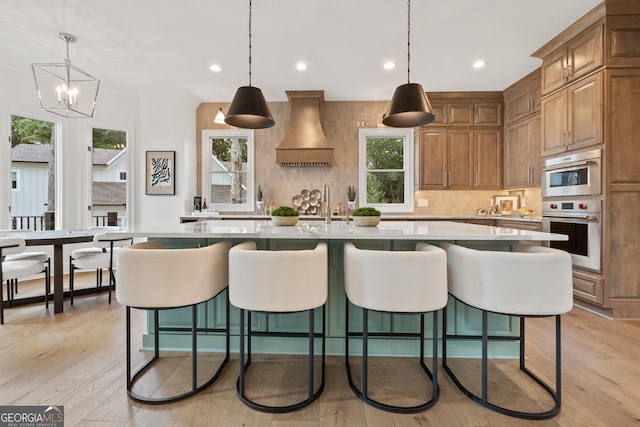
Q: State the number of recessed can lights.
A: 4